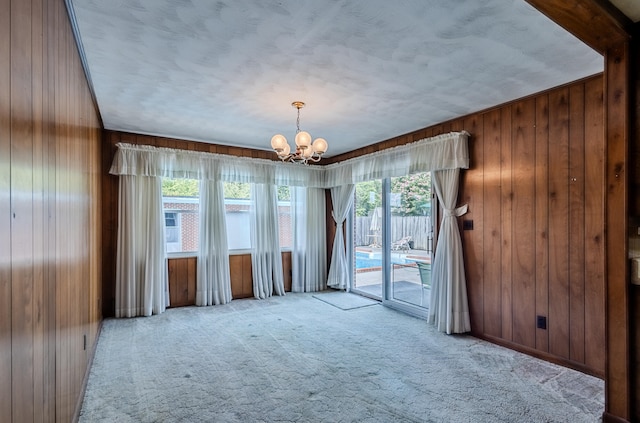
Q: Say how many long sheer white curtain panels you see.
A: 6